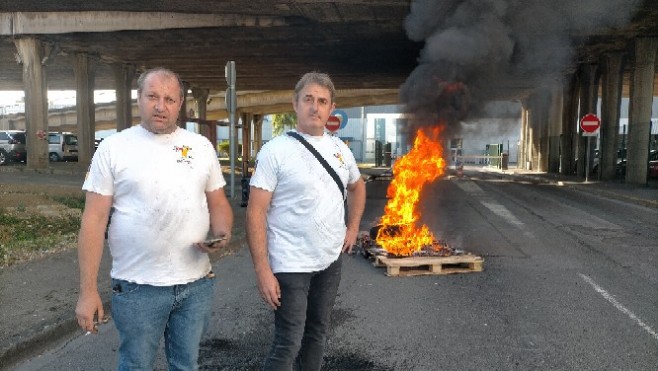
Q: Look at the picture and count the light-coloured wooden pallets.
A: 1